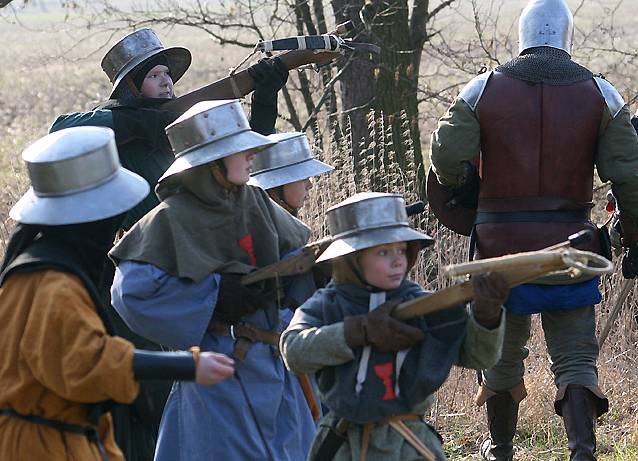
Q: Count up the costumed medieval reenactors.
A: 6